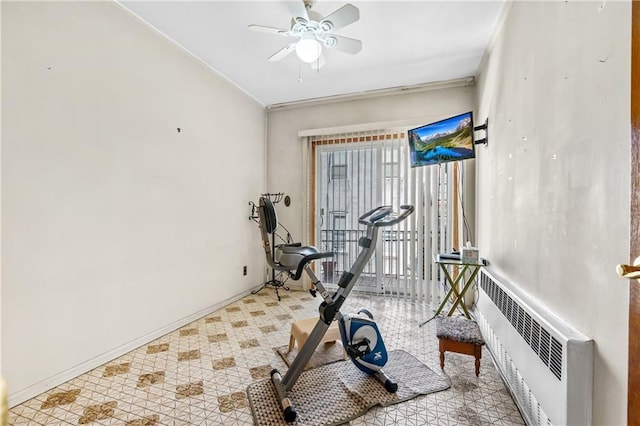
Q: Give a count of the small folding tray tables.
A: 1